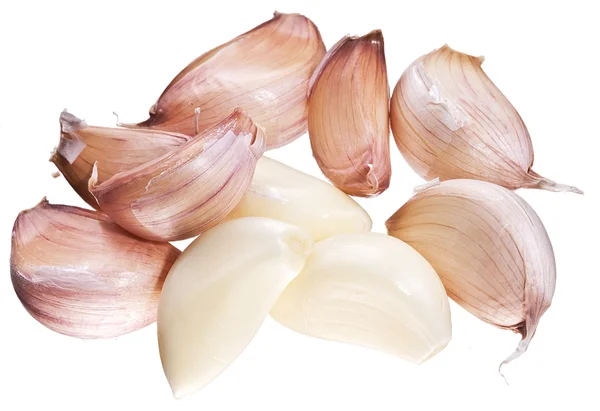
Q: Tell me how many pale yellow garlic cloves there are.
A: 3